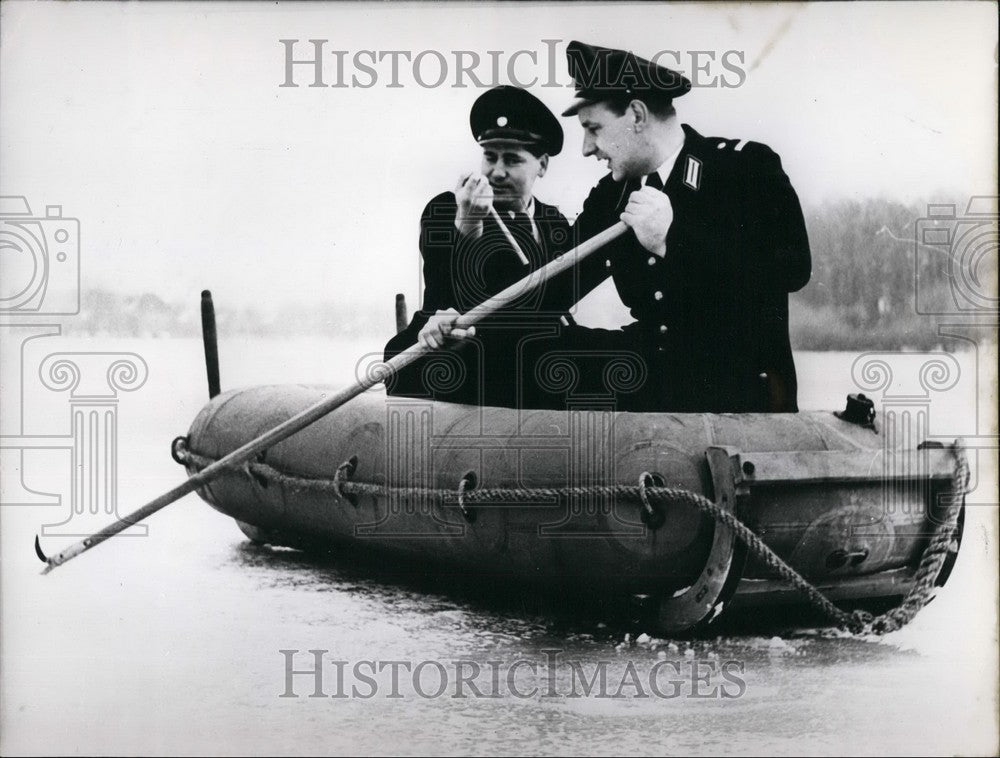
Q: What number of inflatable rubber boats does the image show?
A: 1